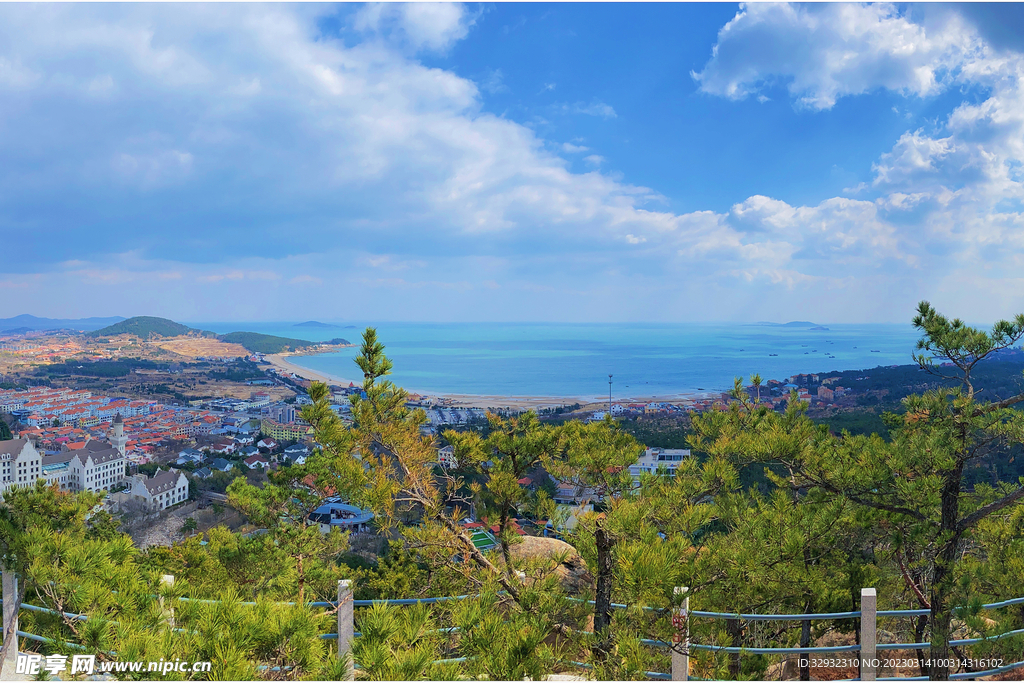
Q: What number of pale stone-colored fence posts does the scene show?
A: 5